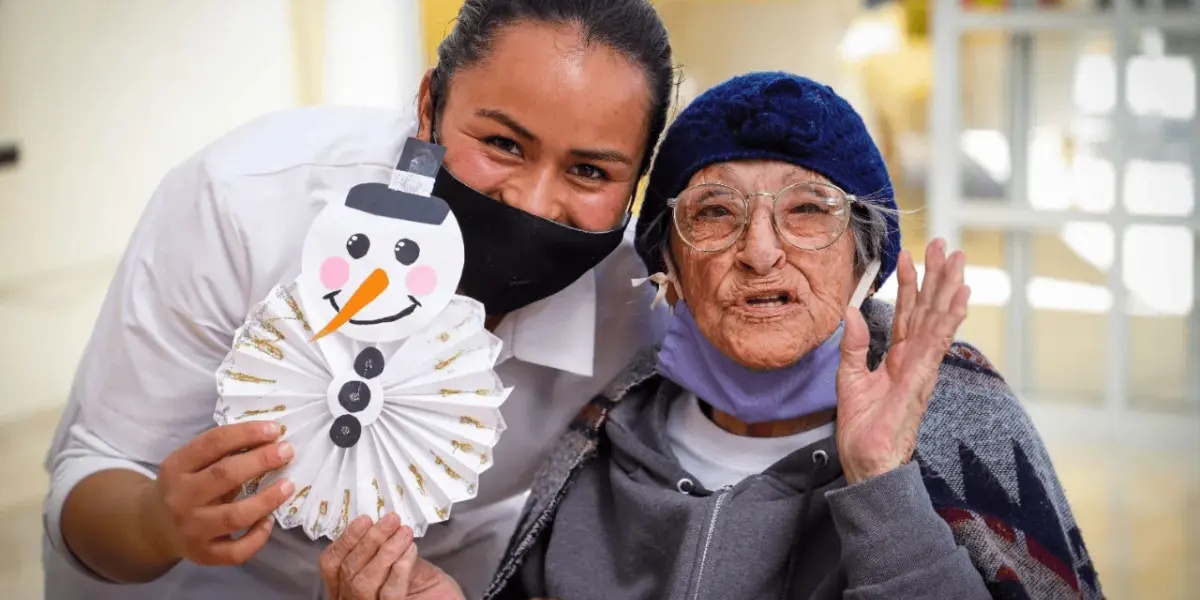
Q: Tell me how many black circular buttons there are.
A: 3